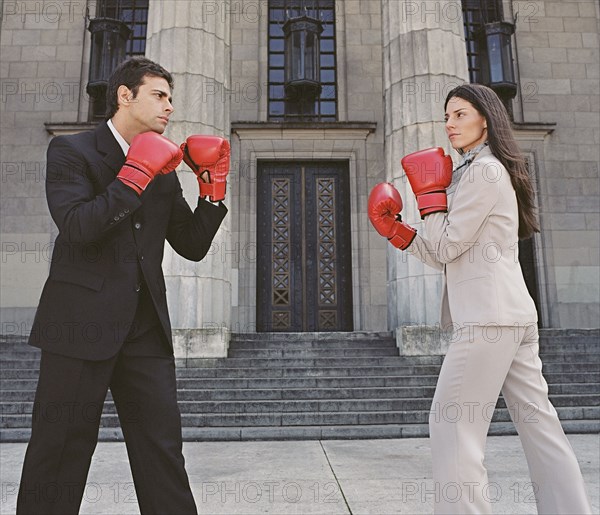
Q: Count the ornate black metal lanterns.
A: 3